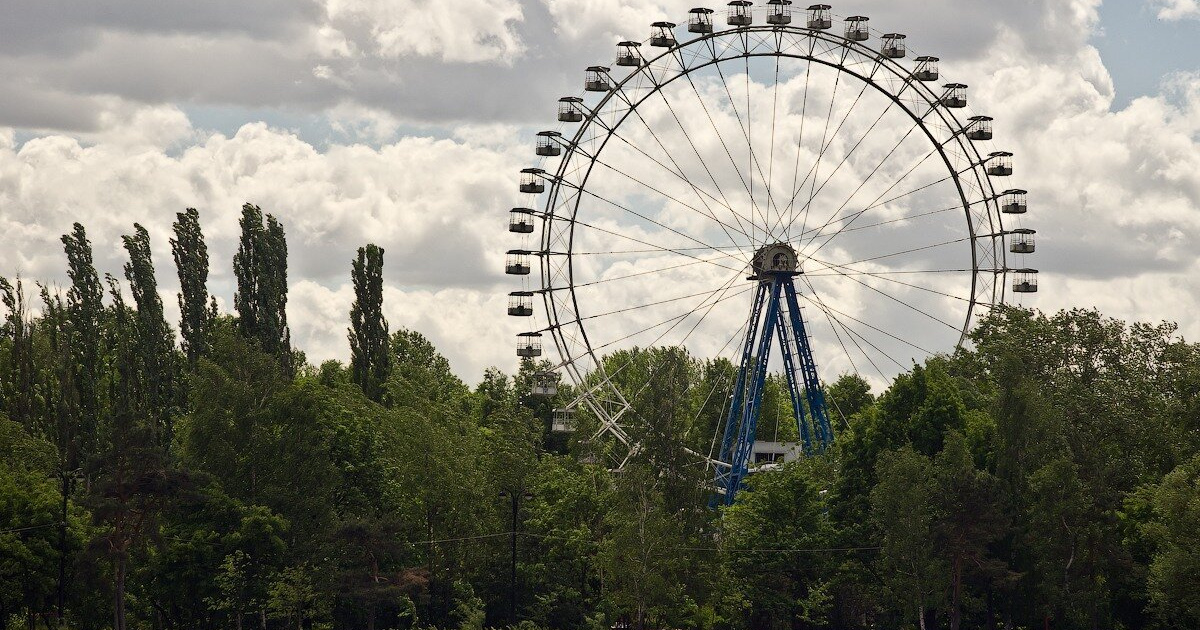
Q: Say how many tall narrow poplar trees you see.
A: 5